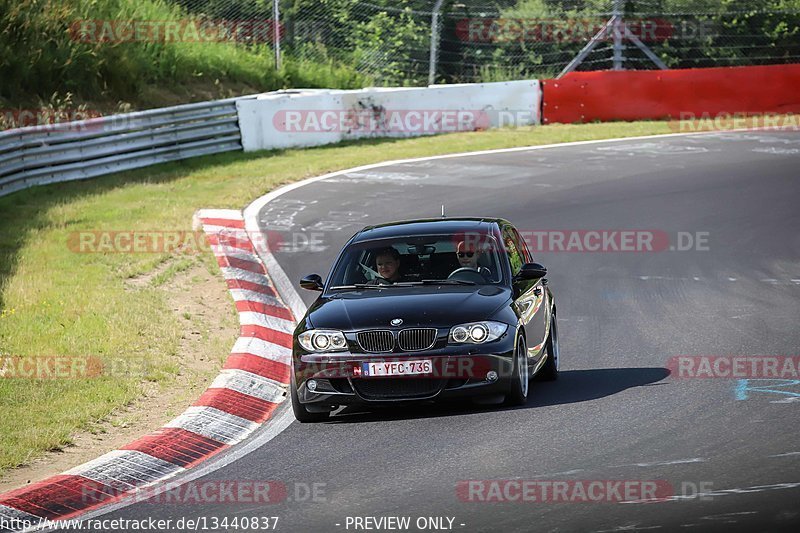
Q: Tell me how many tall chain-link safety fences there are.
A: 1